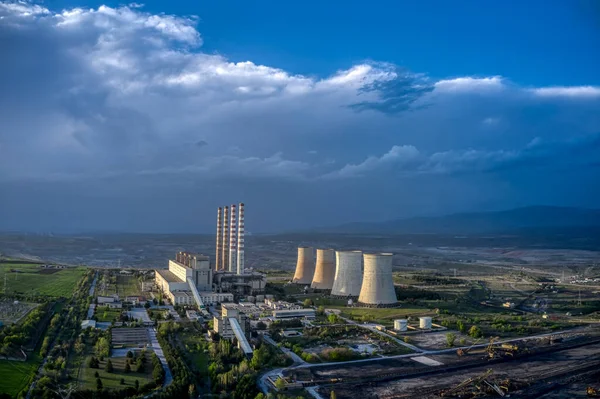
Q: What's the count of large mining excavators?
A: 2